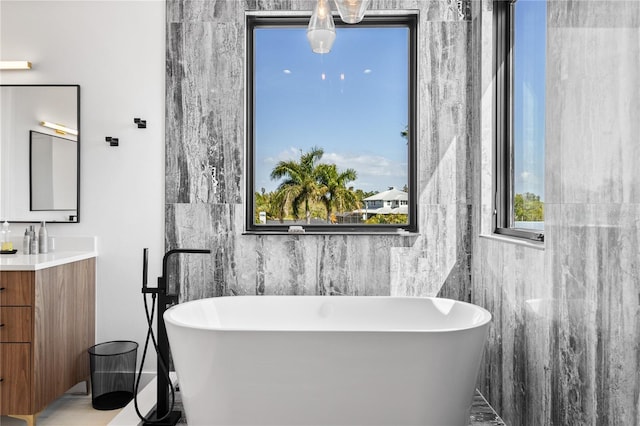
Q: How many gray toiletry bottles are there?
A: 4